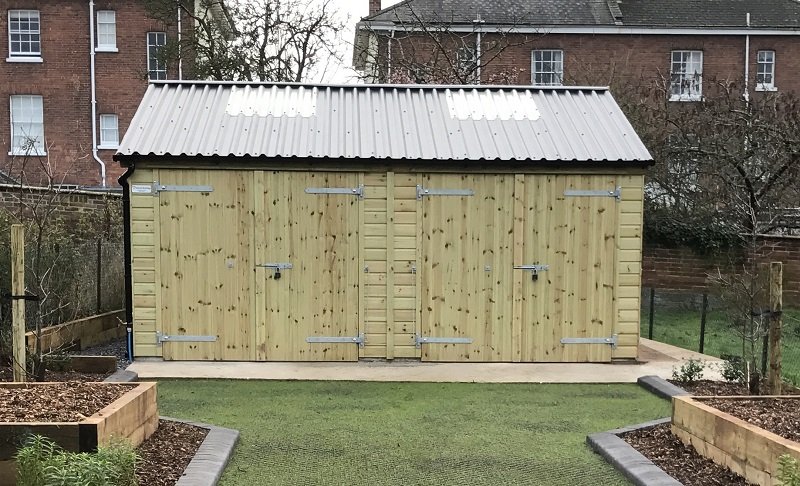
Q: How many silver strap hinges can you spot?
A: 8